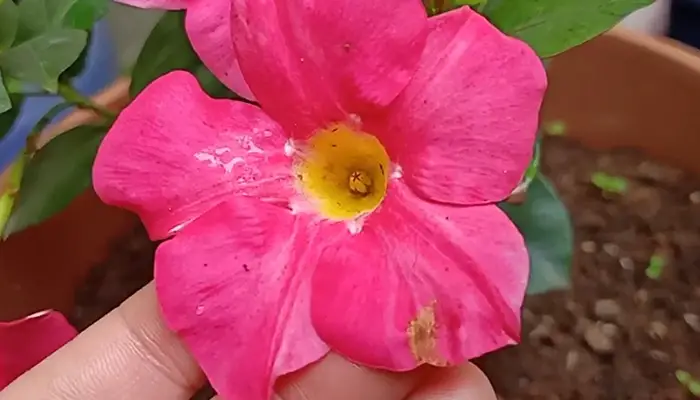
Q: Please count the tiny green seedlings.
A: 4